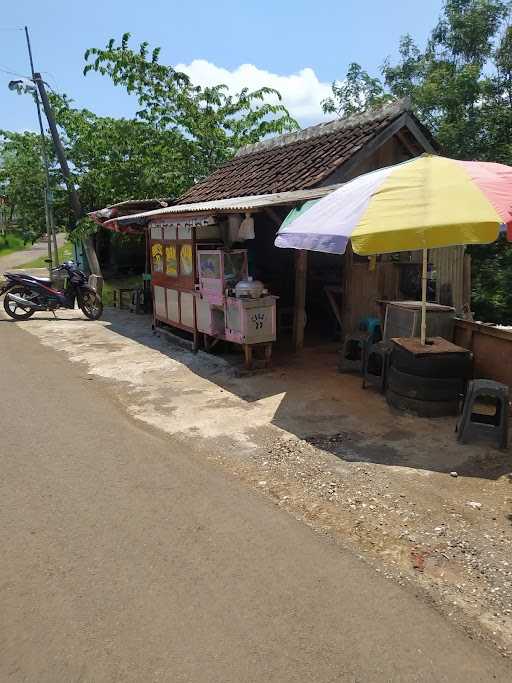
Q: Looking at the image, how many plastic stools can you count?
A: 4